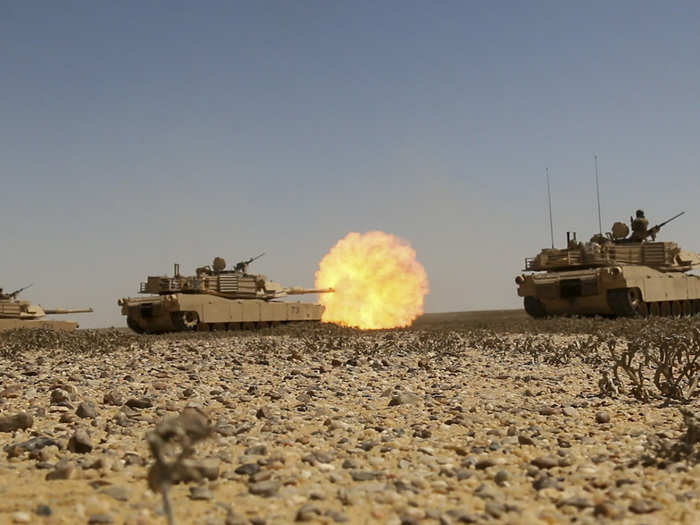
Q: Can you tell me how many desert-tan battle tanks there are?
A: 3